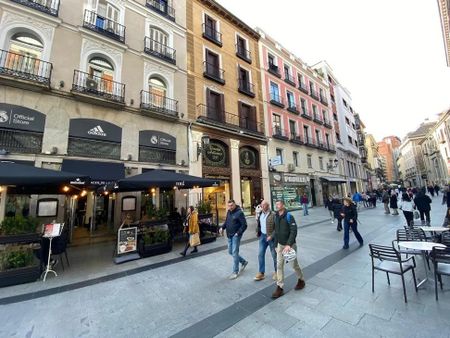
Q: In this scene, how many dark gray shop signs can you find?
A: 3